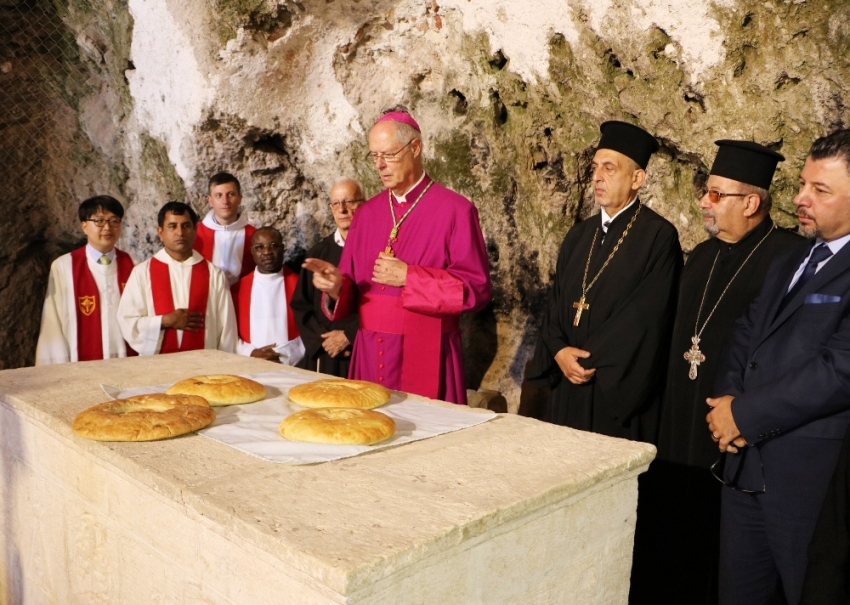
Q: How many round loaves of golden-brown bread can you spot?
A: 4